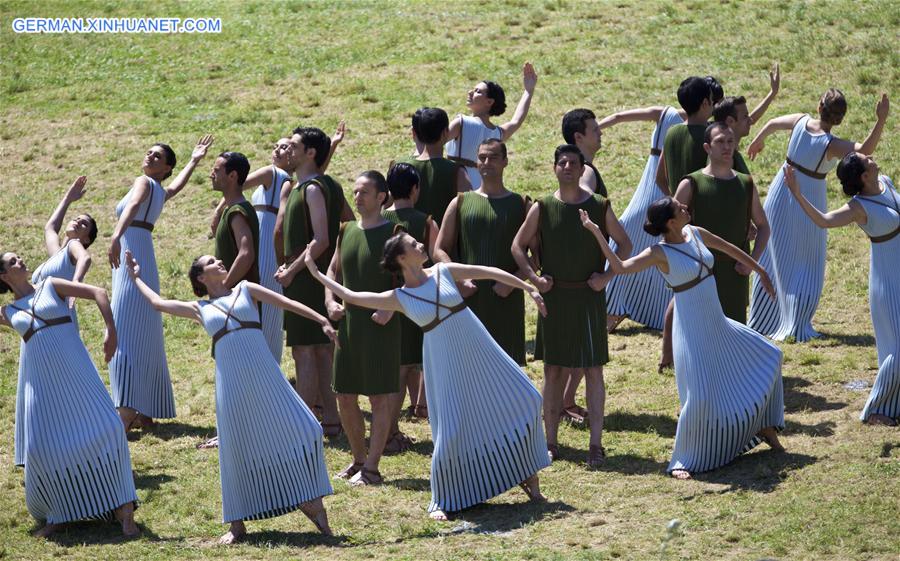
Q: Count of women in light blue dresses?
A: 11